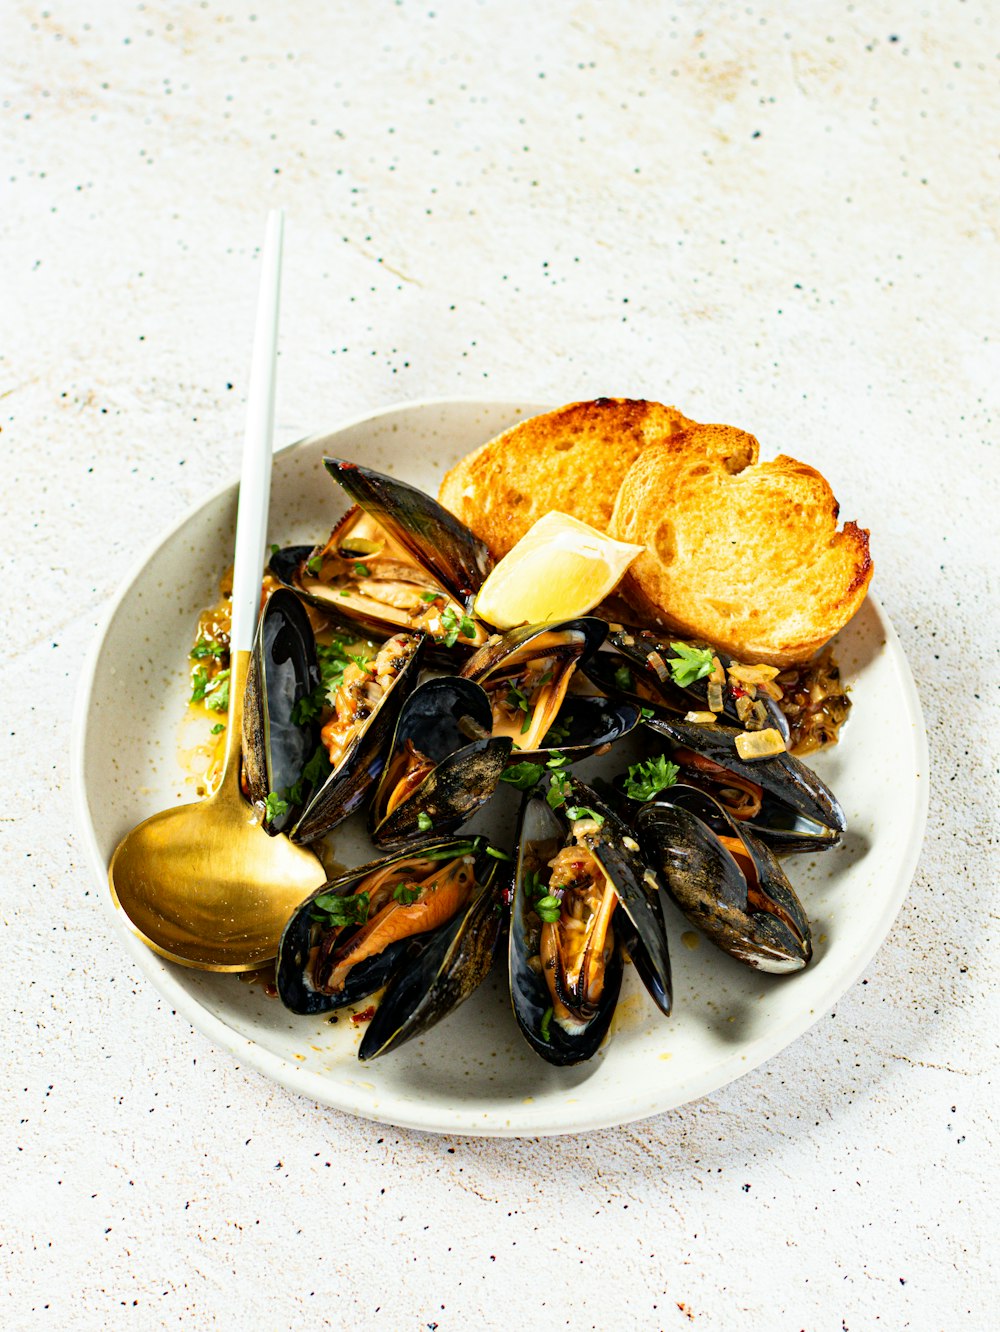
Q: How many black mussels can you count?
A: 9